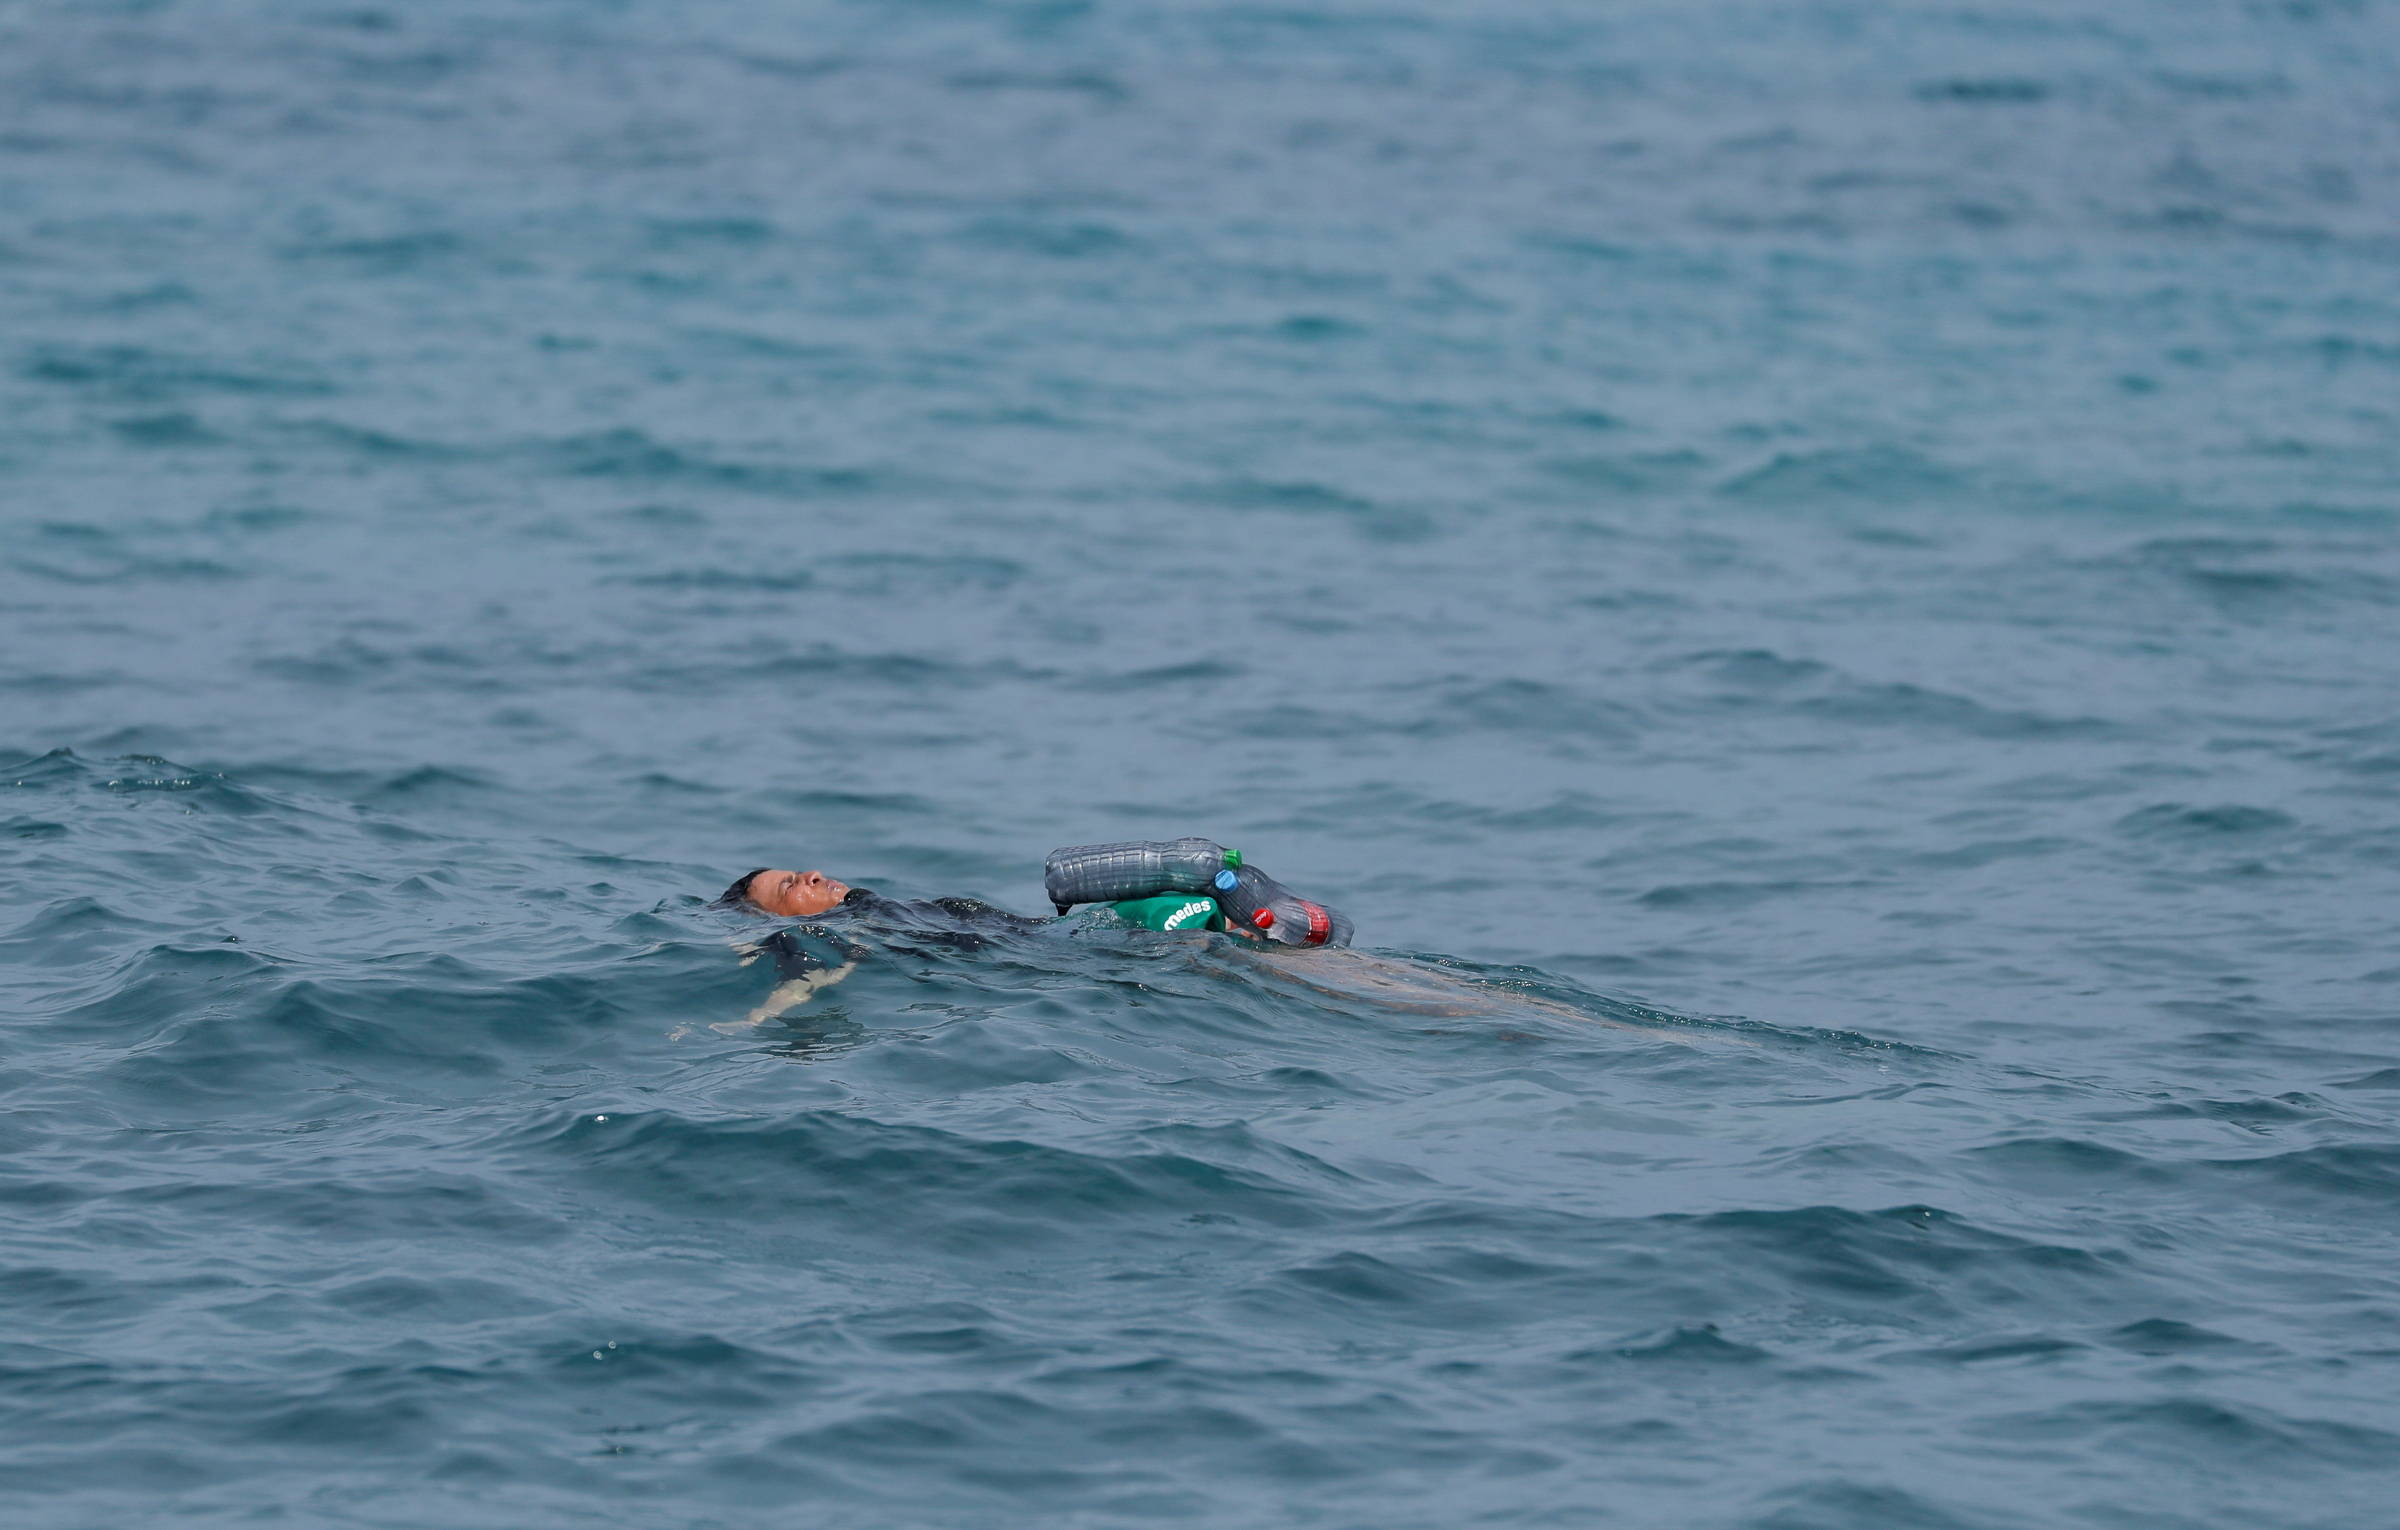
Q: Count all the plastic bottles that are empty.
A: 3